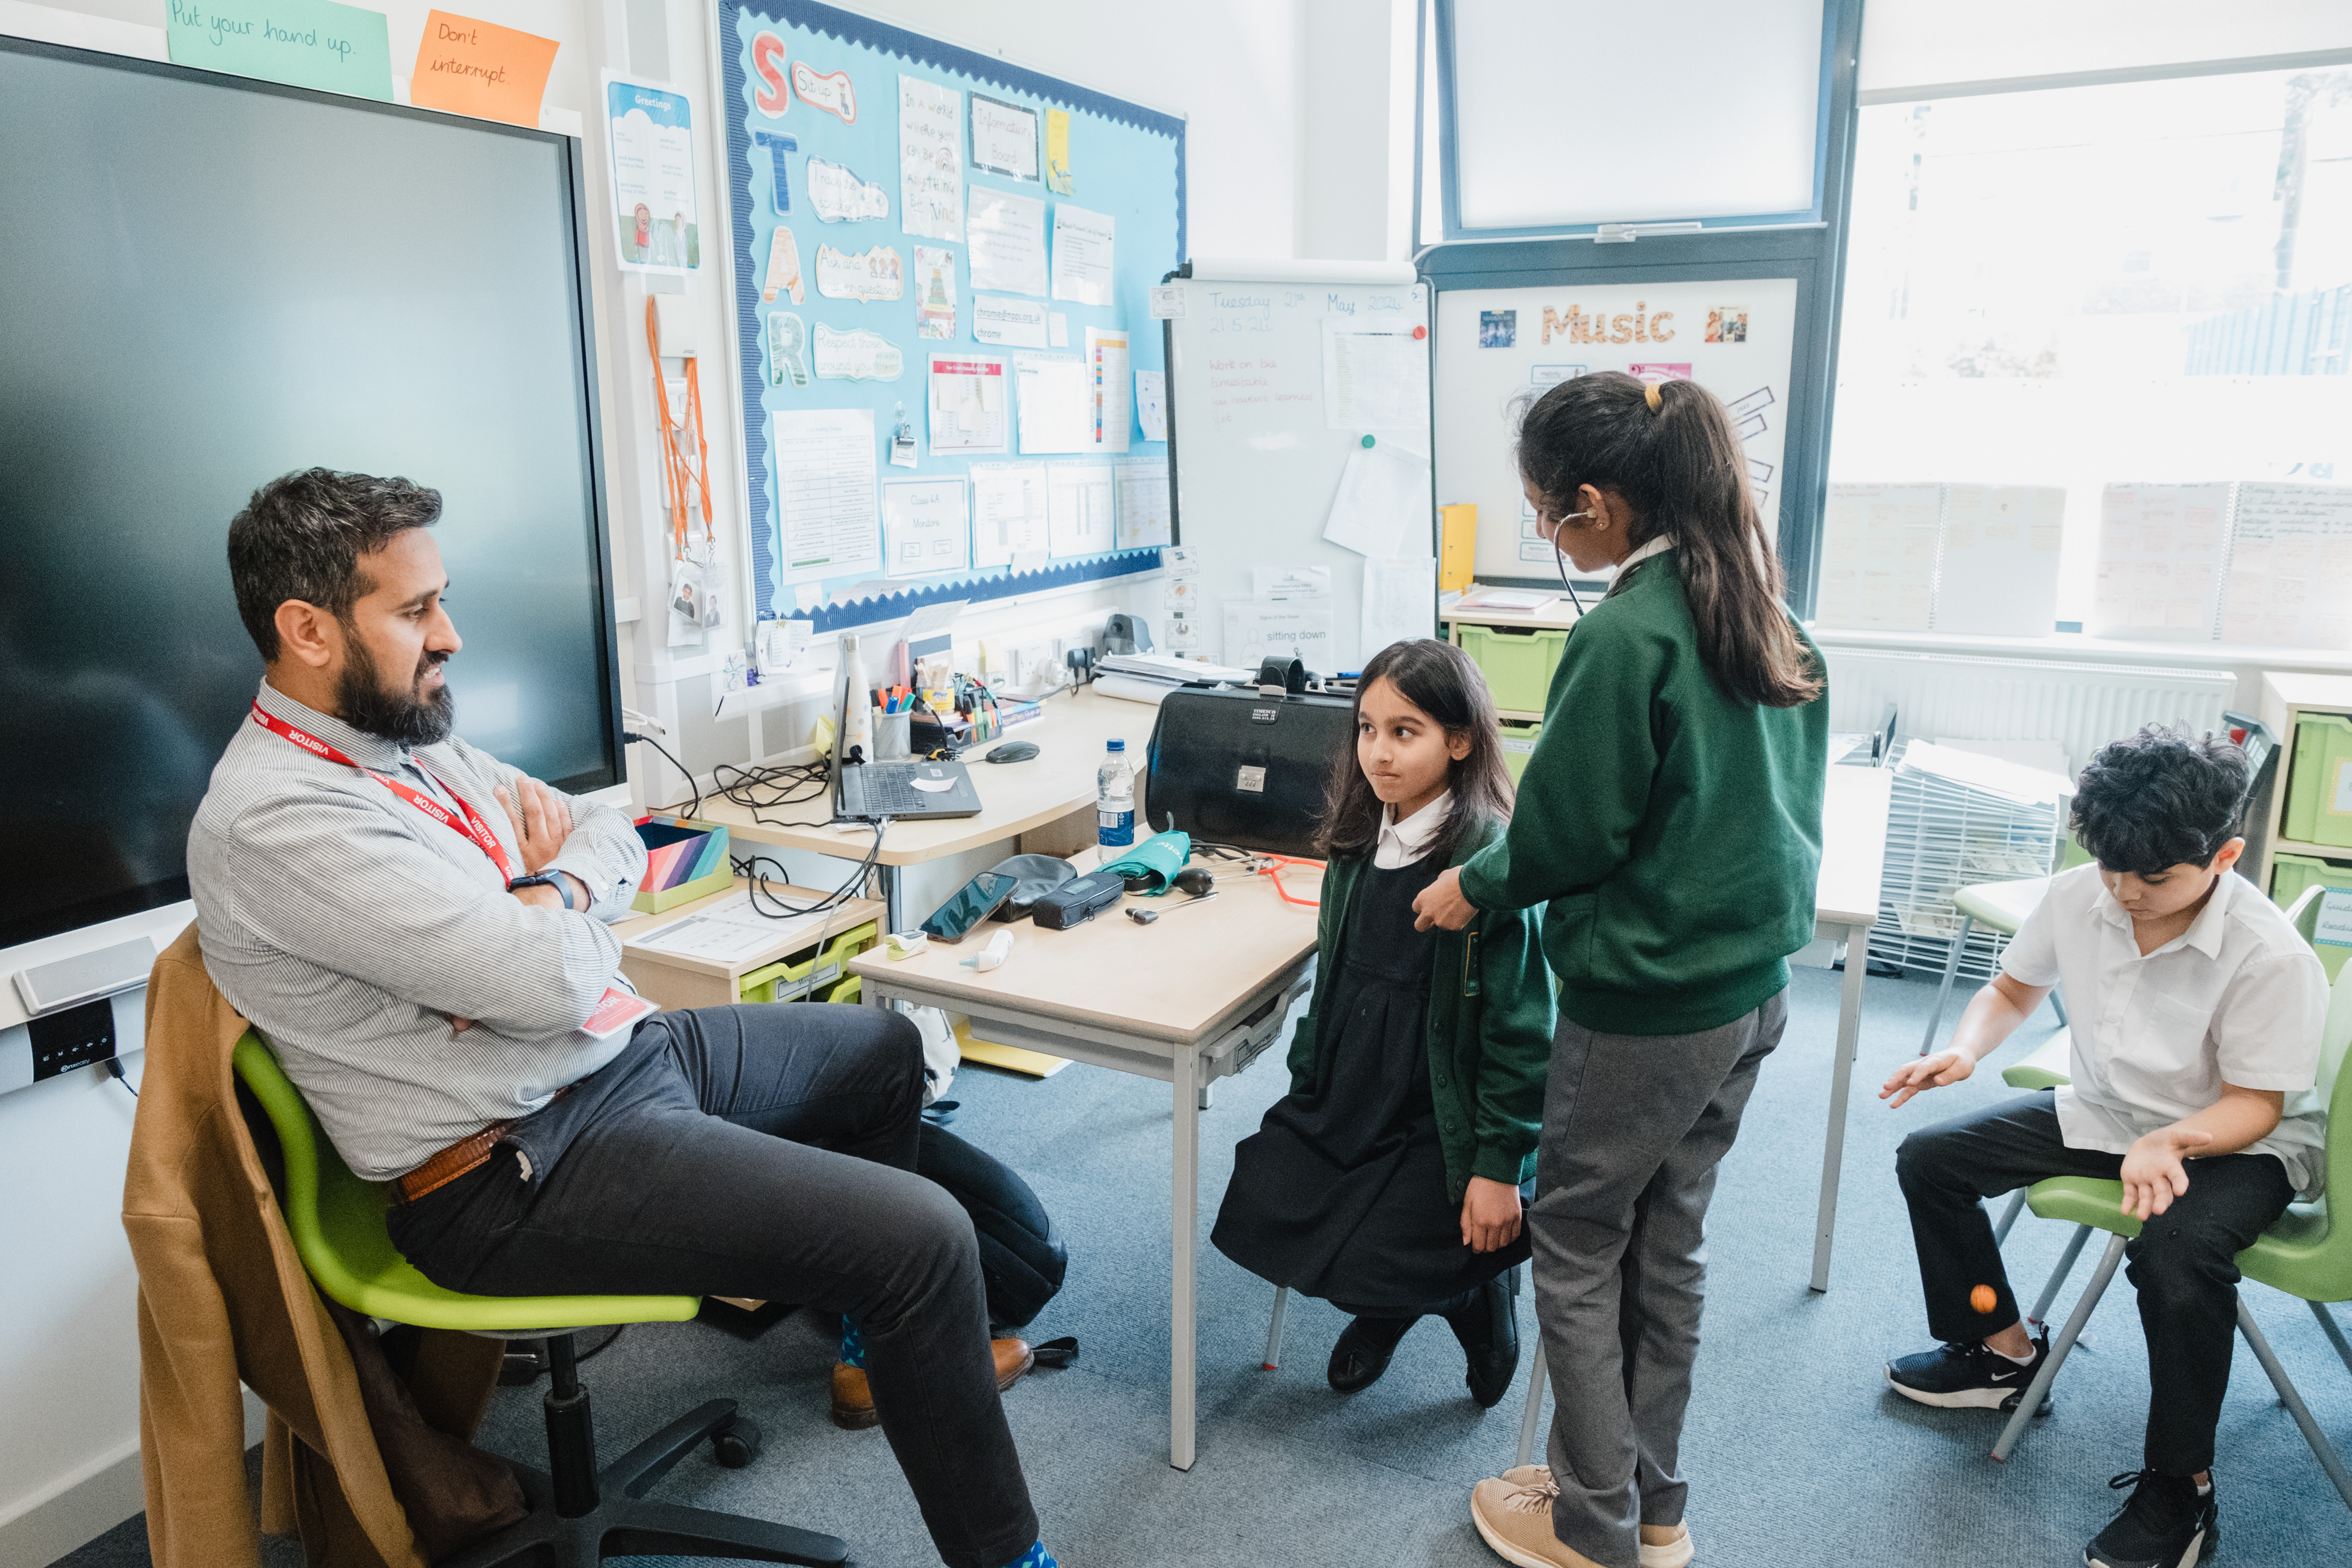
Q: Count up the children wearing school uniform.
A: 3